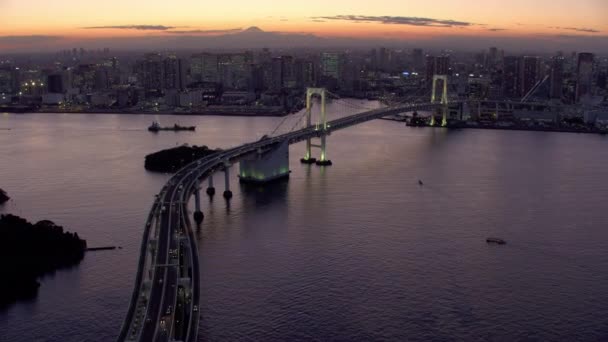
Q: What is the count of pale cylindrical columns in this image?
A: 3